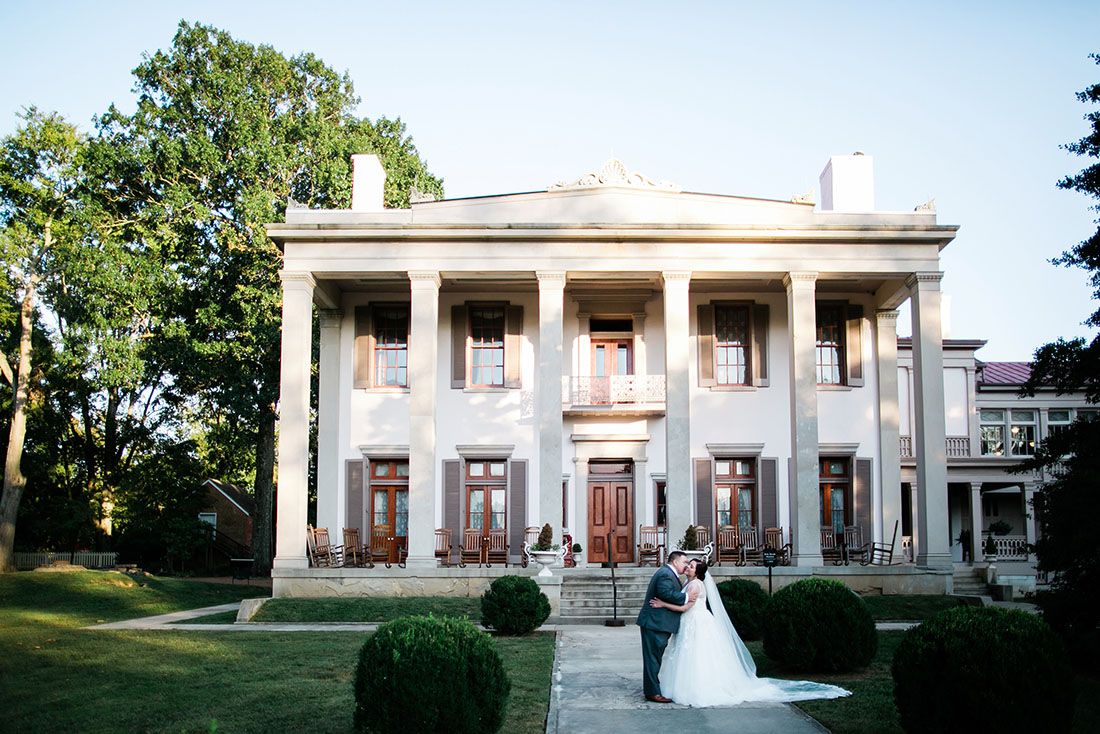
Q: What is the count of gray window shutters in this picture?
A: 12